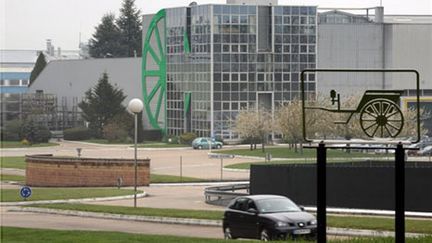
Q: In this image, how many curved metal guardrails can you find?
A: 1